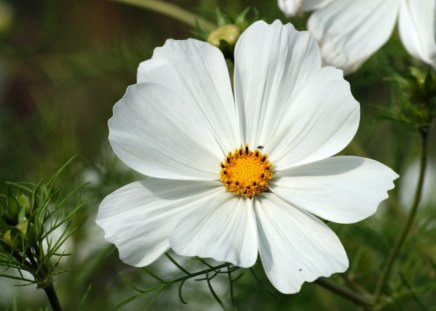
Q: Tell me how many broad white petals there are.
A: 8